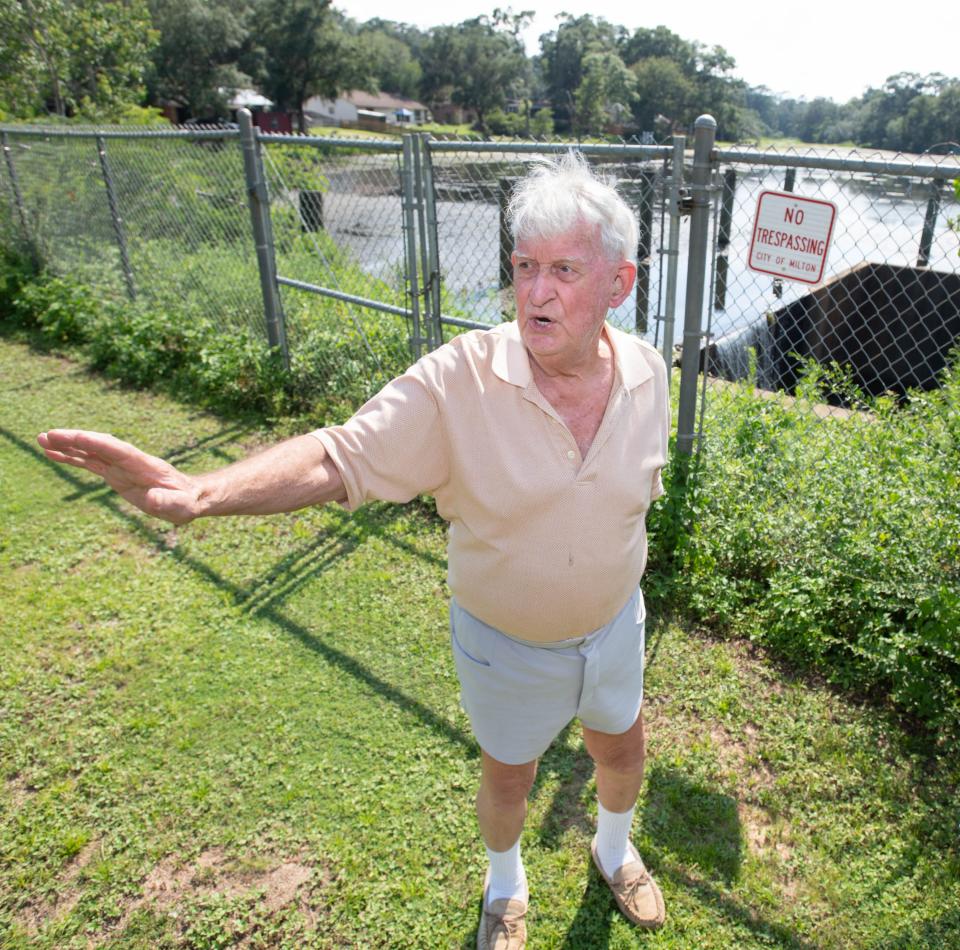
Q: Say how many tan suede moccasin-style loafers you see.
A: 2